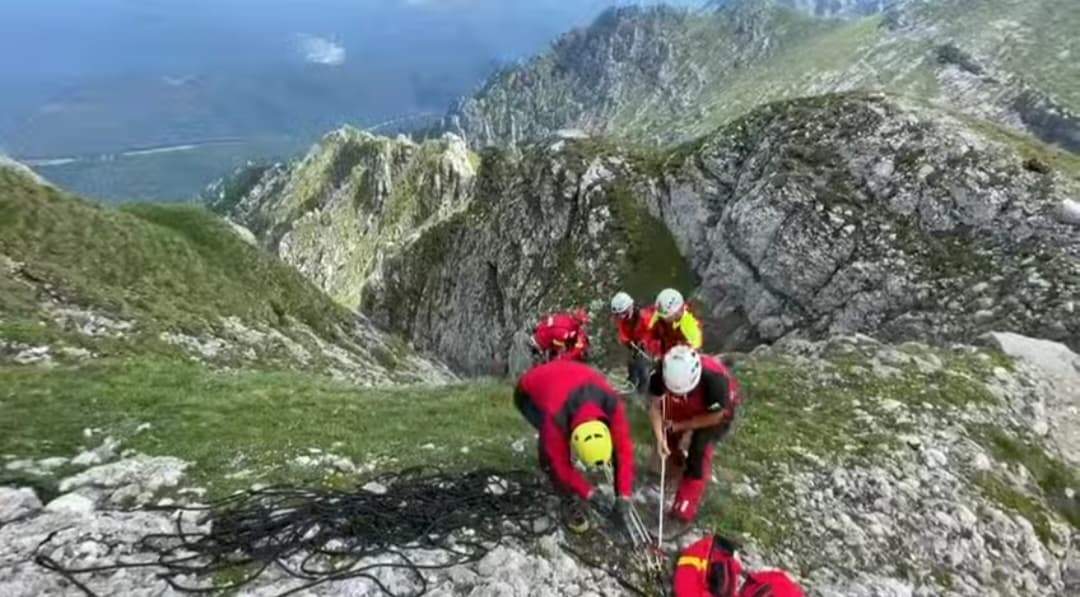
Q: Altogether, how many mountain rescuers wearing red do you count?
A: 5